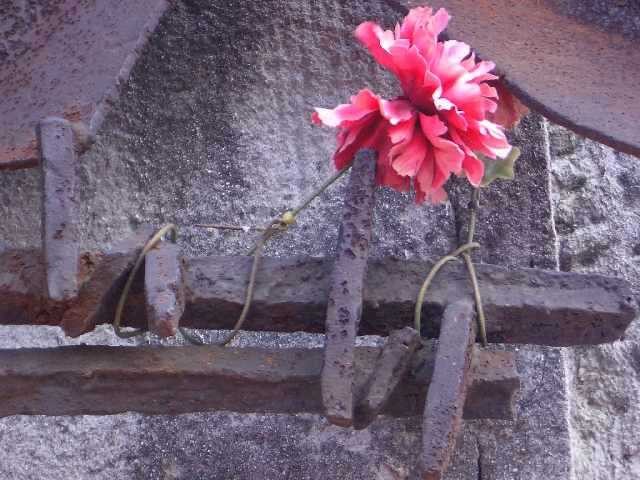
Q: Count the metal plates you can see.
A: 2